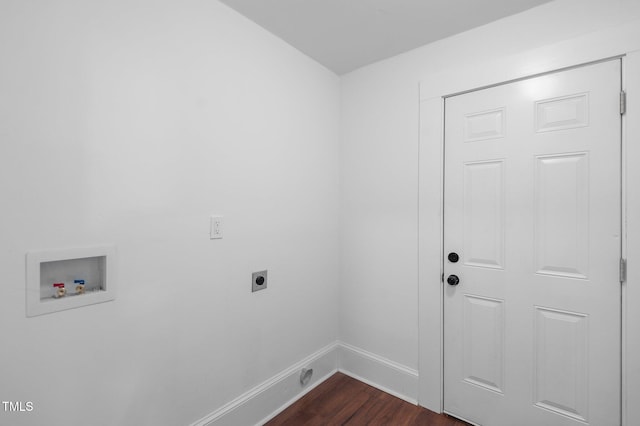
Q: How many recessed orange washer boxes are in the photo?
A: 0